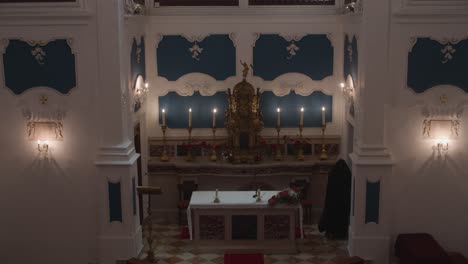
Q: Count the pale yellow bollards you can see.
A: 0